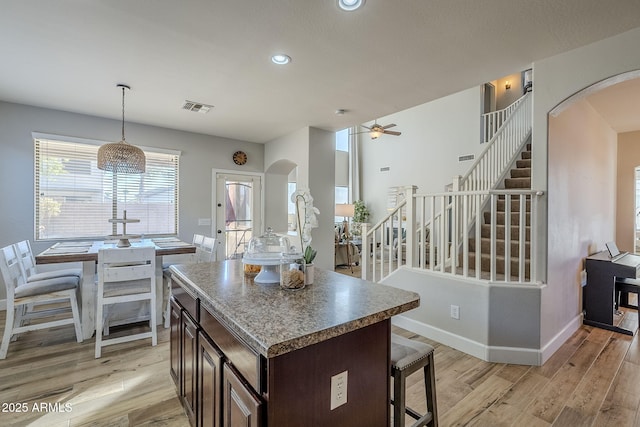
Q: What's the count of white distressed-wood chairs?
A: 5